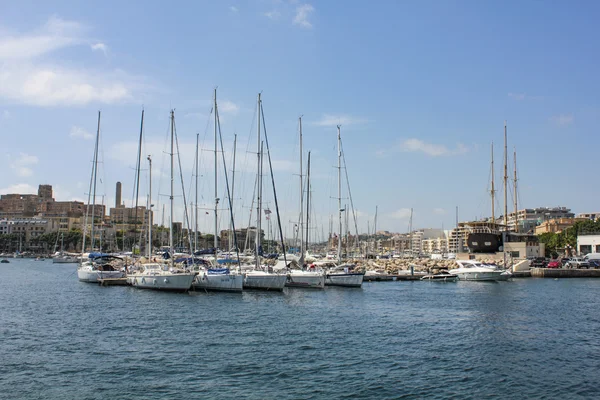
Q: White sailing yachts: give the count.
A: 6